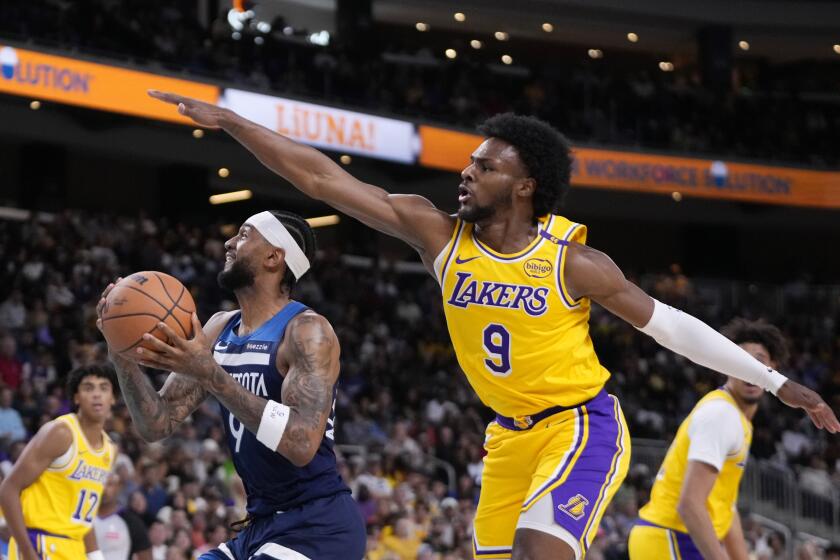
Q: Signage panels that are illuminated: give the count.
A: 3